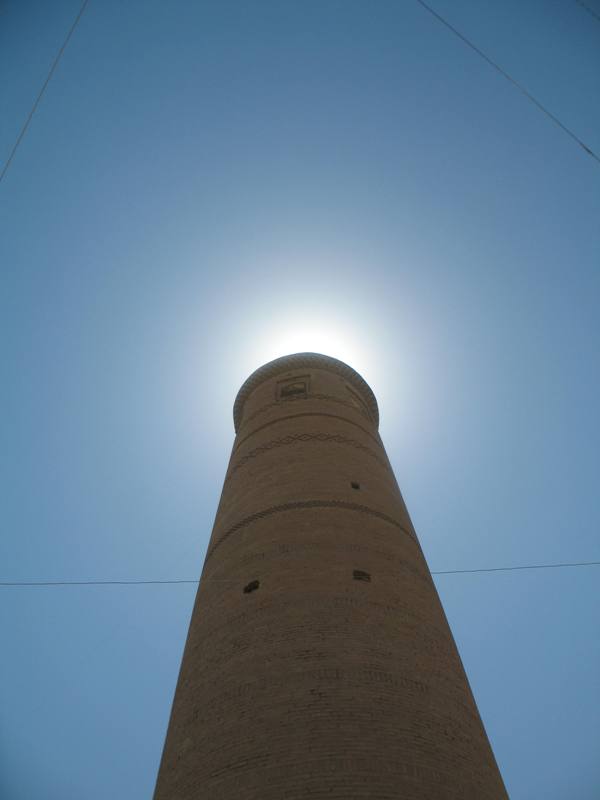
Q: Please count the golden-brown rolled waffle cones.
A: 0